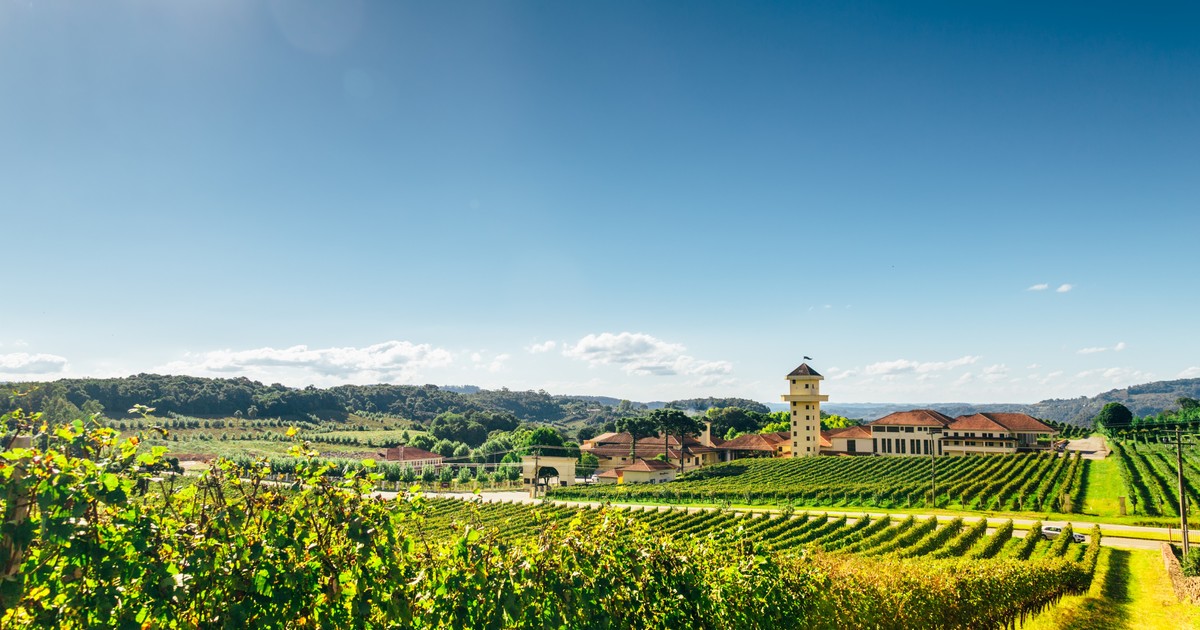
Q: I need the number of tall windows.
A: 10